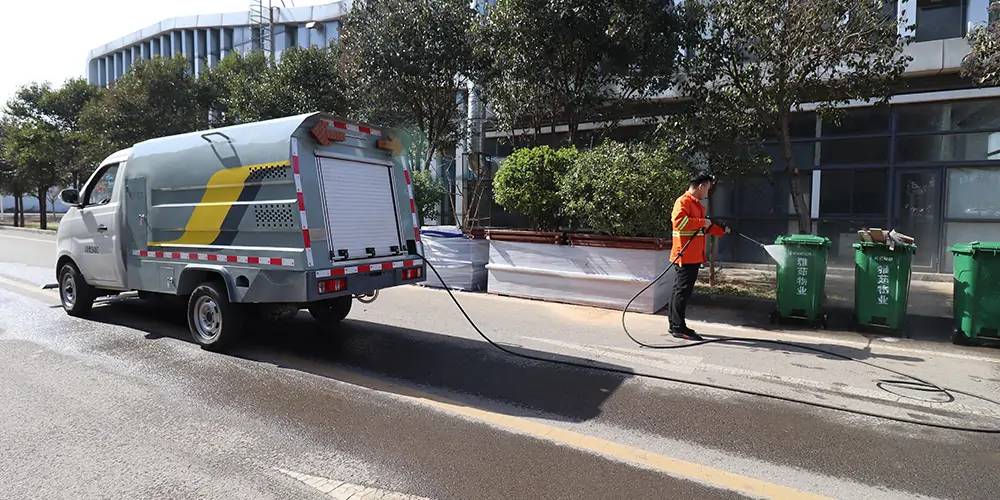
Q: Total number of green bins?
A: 3